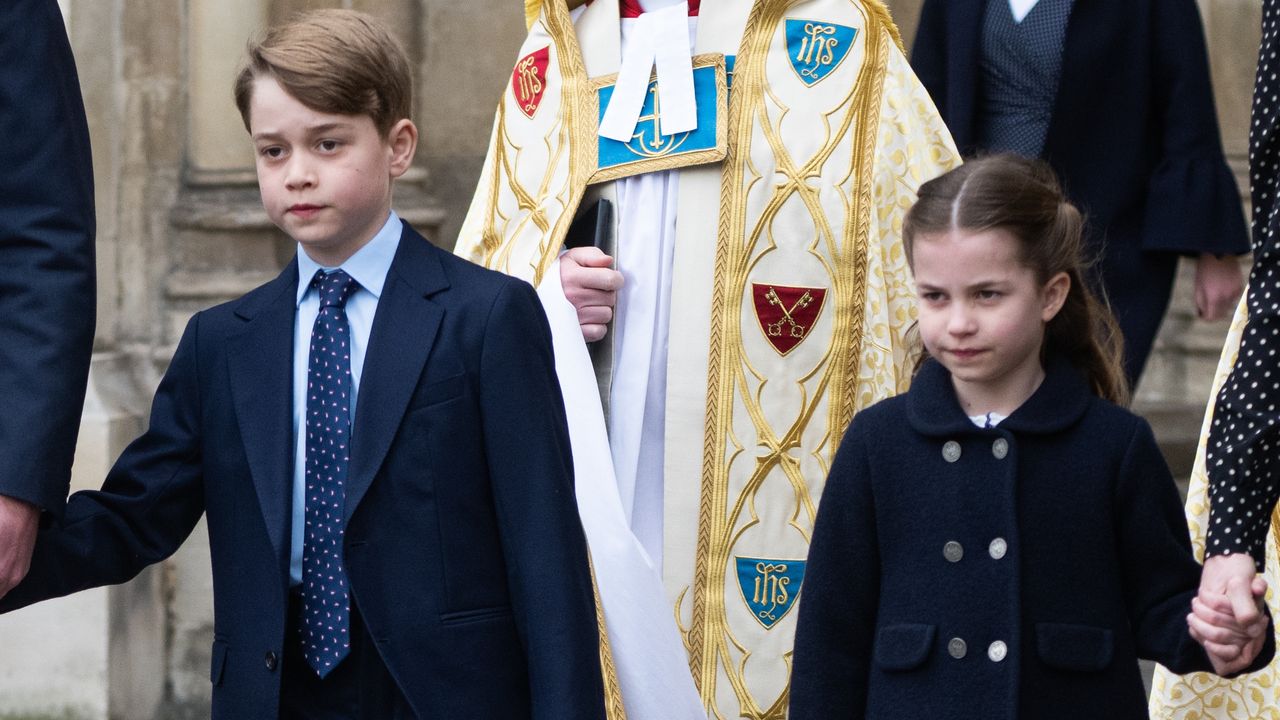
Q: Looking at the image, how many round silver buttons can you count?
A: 6